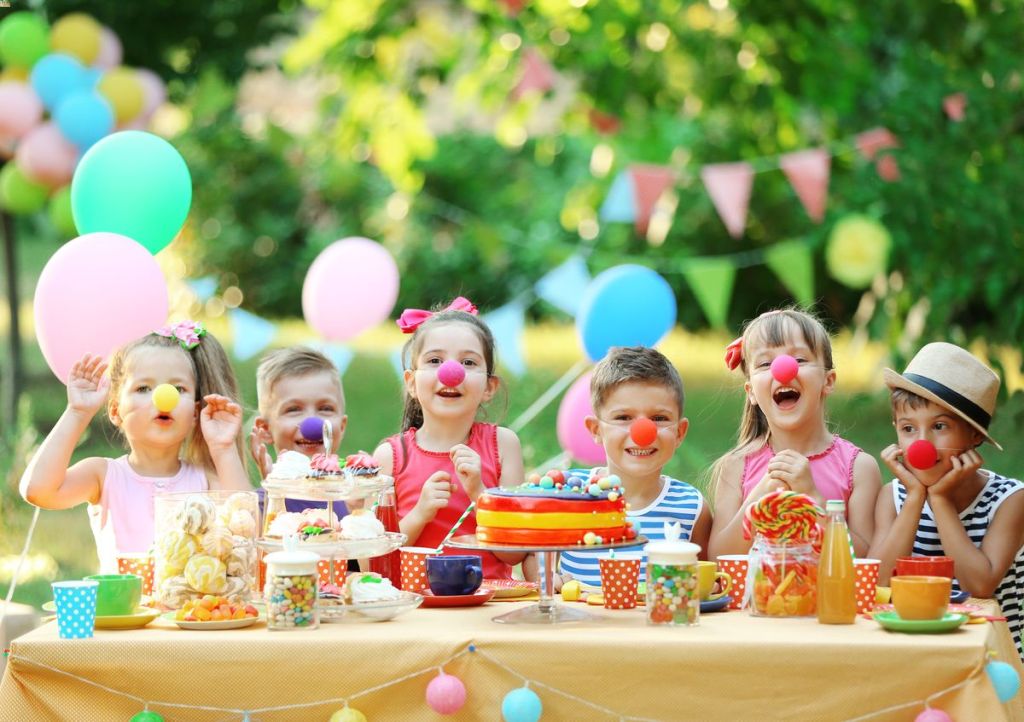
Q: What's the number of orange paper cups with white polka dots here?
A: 6